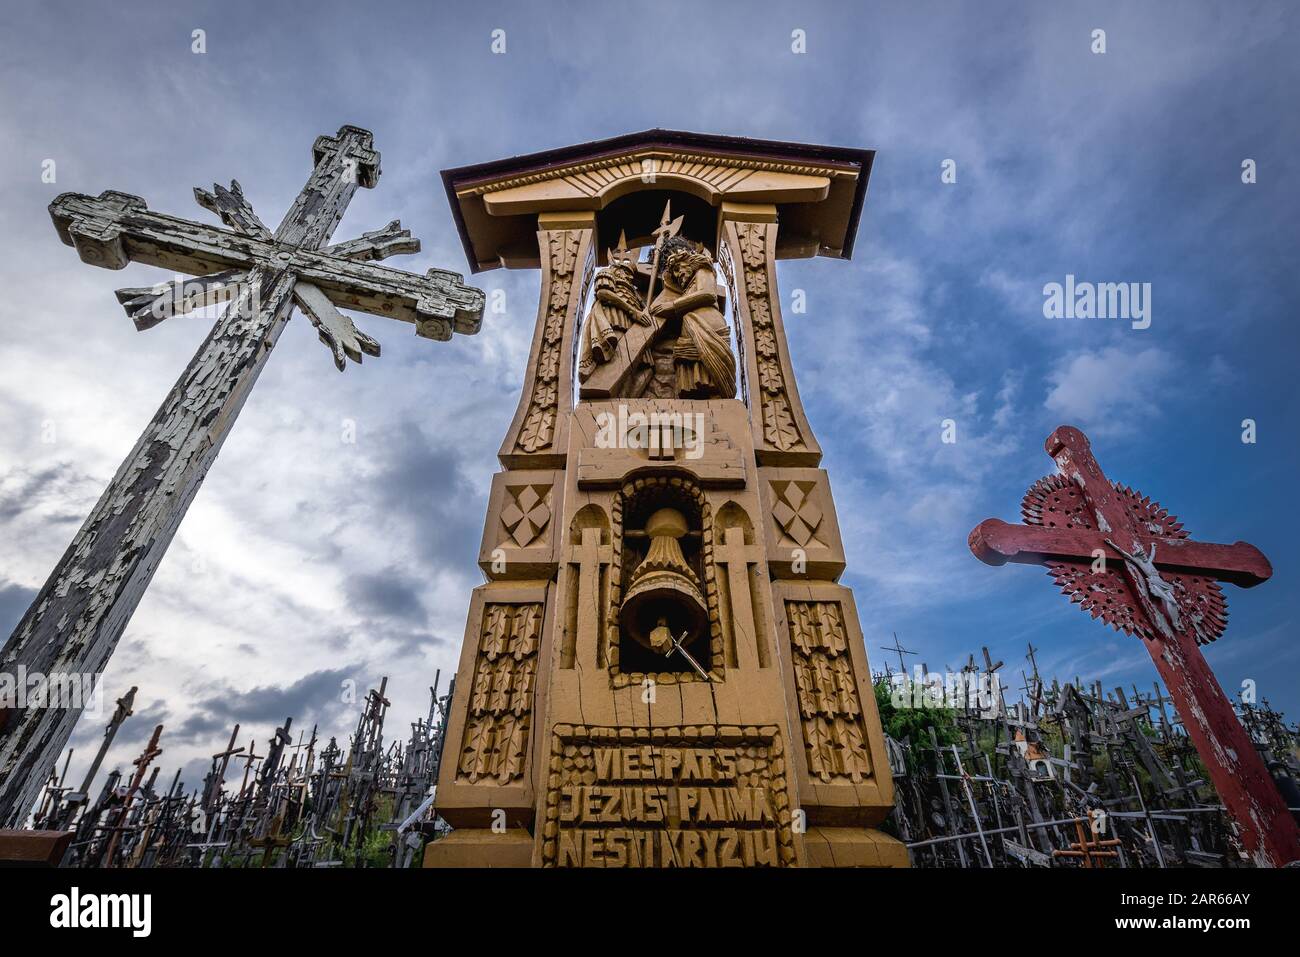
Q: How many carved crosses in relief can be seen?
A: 2